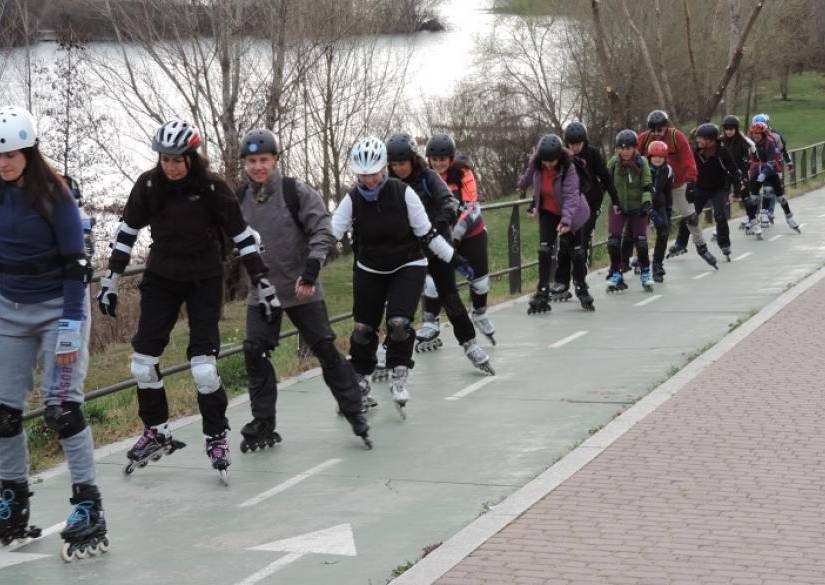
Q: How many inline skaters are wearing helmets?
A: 15